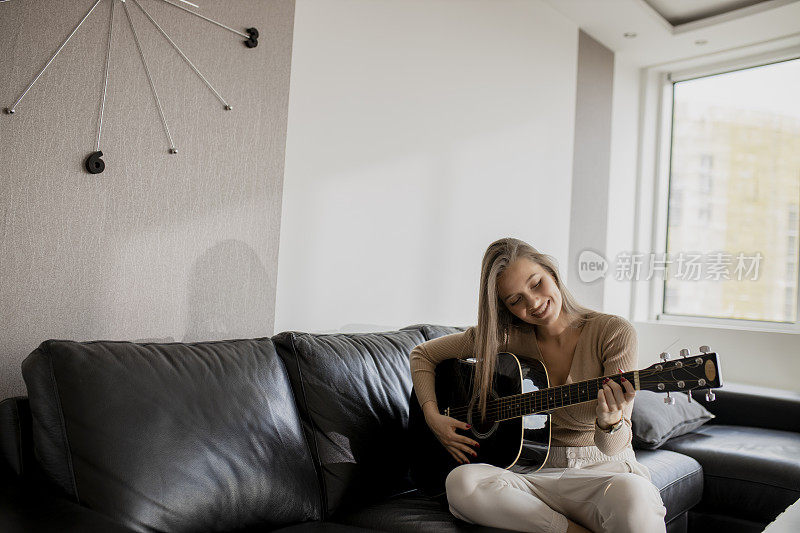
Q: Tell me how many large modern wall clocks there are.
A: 1